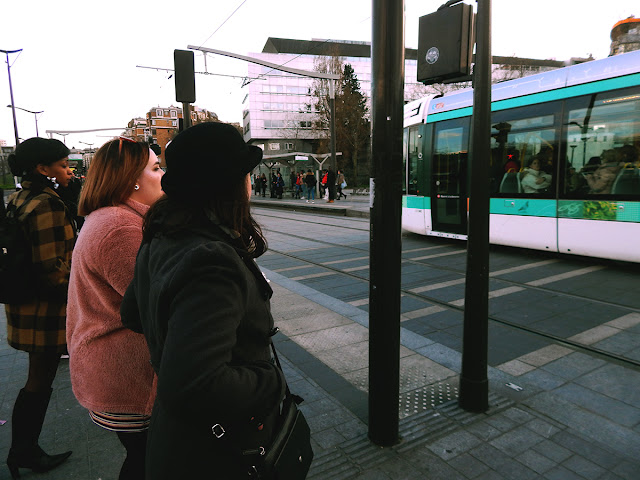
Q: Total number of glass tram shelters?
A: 1